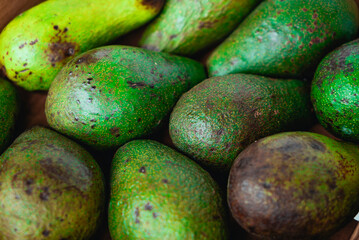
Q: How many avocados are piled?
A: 10